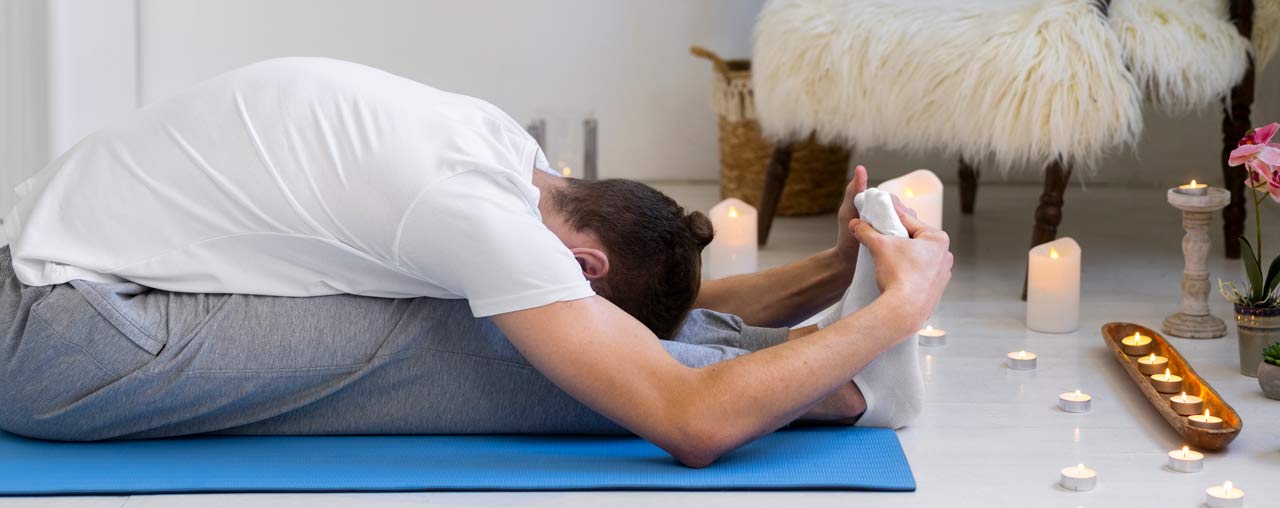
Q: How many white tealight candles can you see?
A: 12